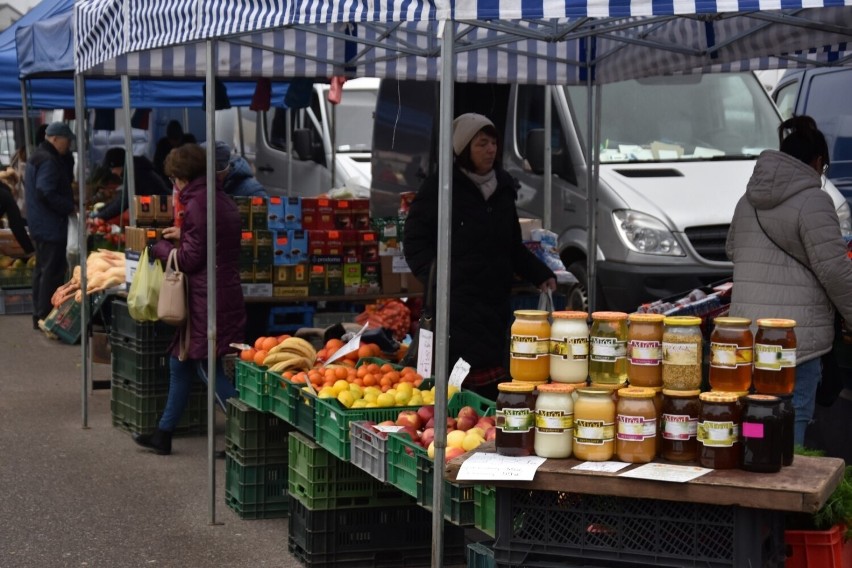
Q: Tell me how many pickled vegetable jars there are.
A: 0